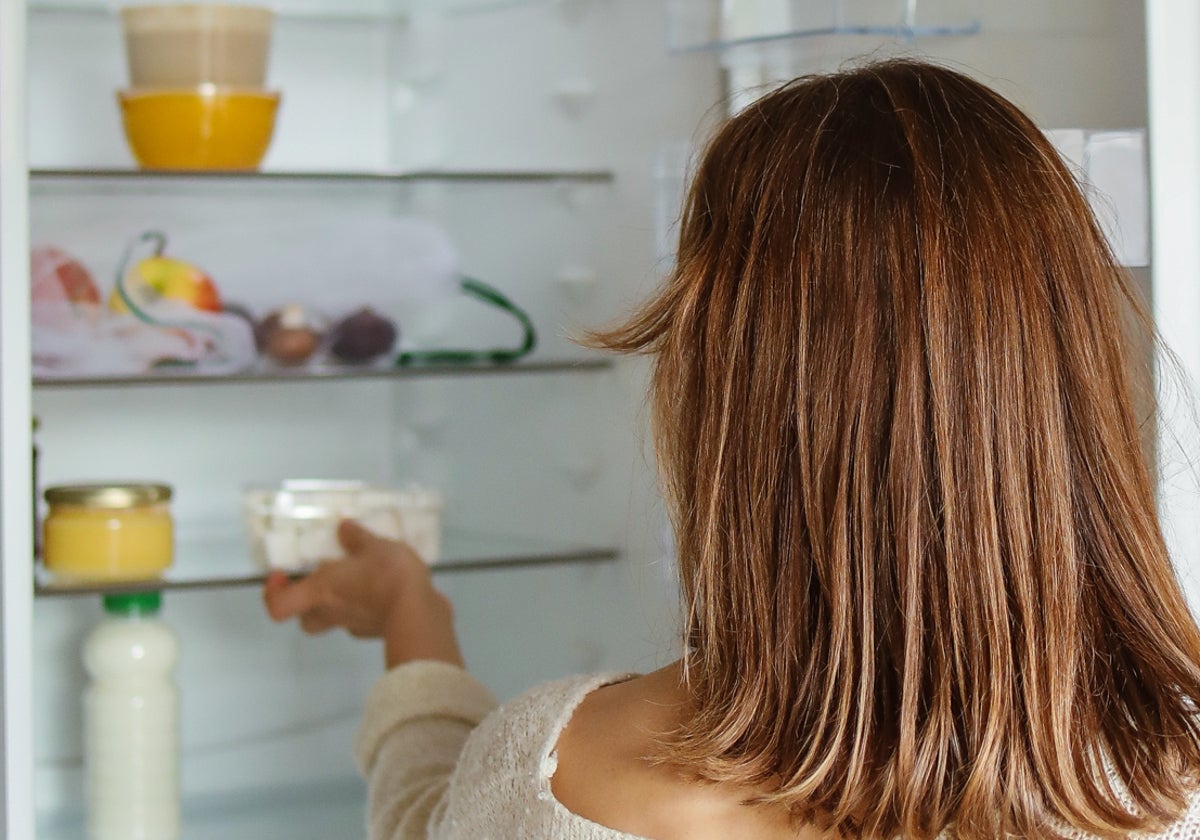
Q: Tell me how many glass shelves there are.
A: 3